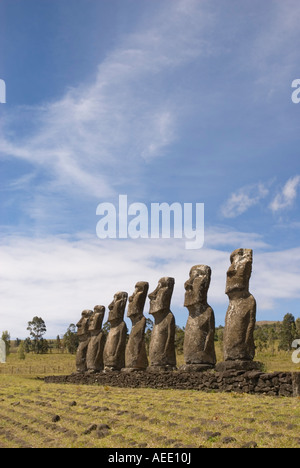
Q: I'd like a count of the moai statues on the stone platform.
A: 7